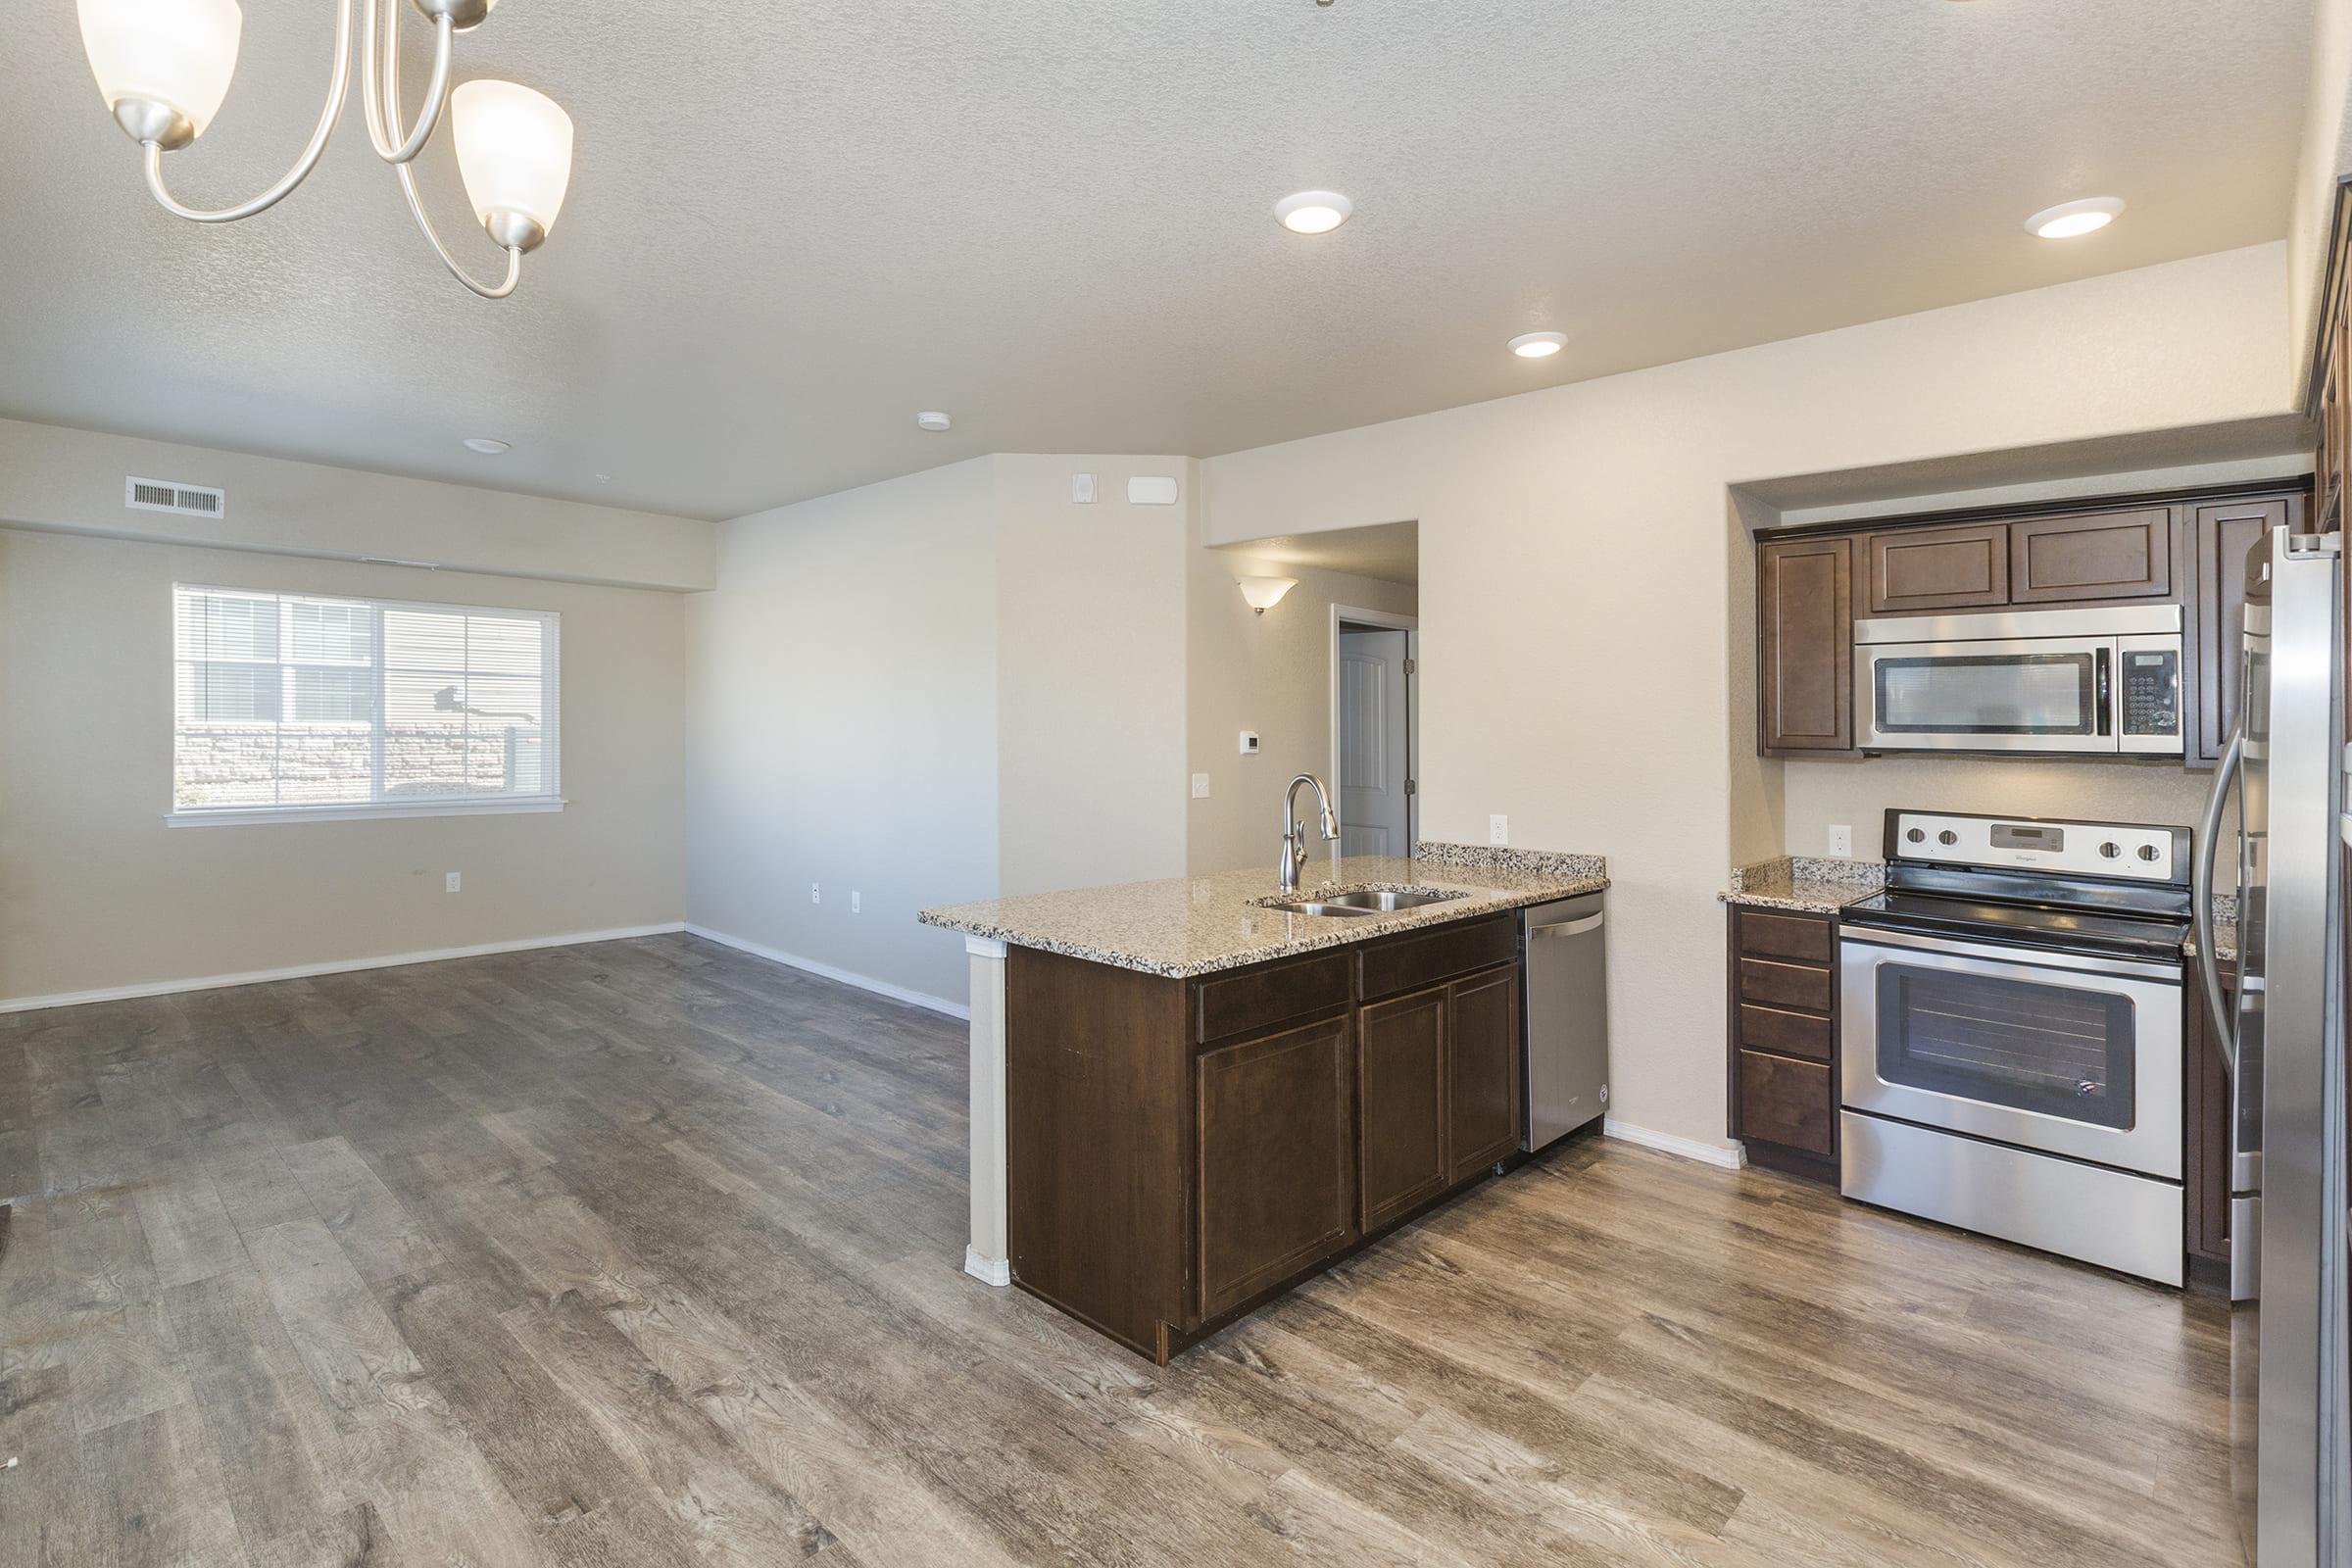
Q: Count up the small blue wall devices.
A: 0